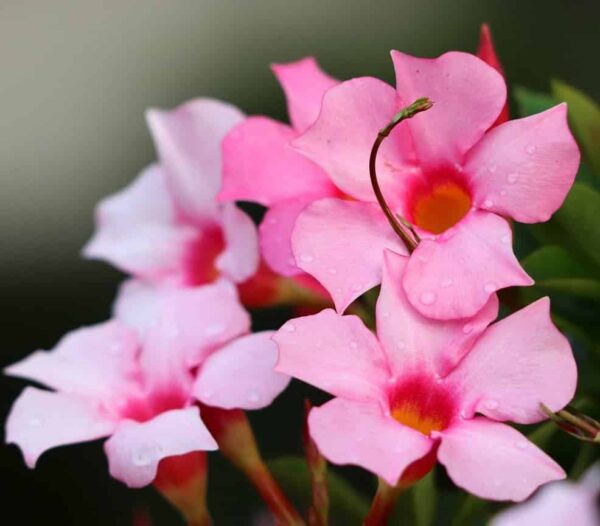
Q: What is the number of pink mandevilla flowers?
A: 5